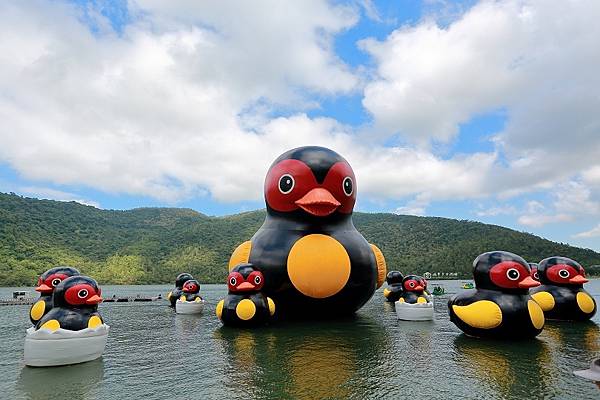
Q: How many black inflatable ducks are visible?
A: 11